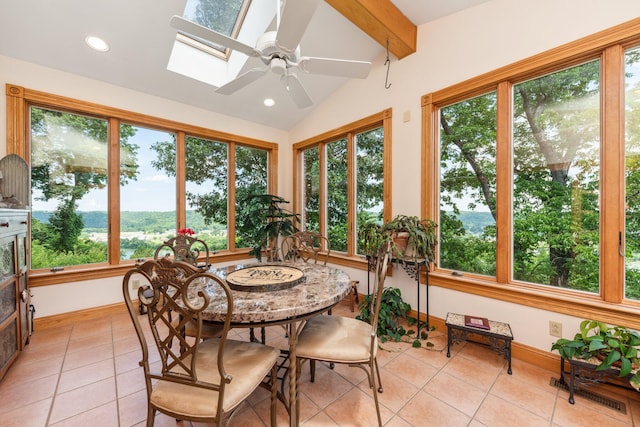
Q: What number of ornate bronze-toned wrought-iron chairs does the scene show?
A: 4